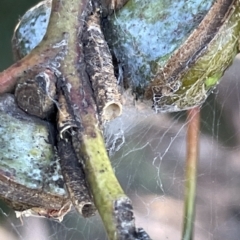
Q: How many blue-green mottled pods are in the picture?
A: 3